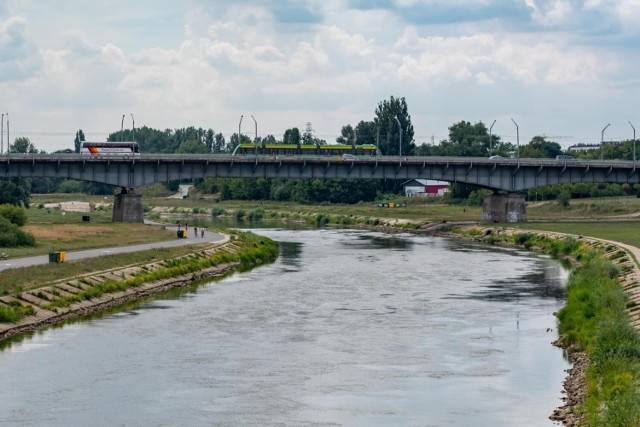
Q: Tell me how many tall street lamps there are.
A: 11